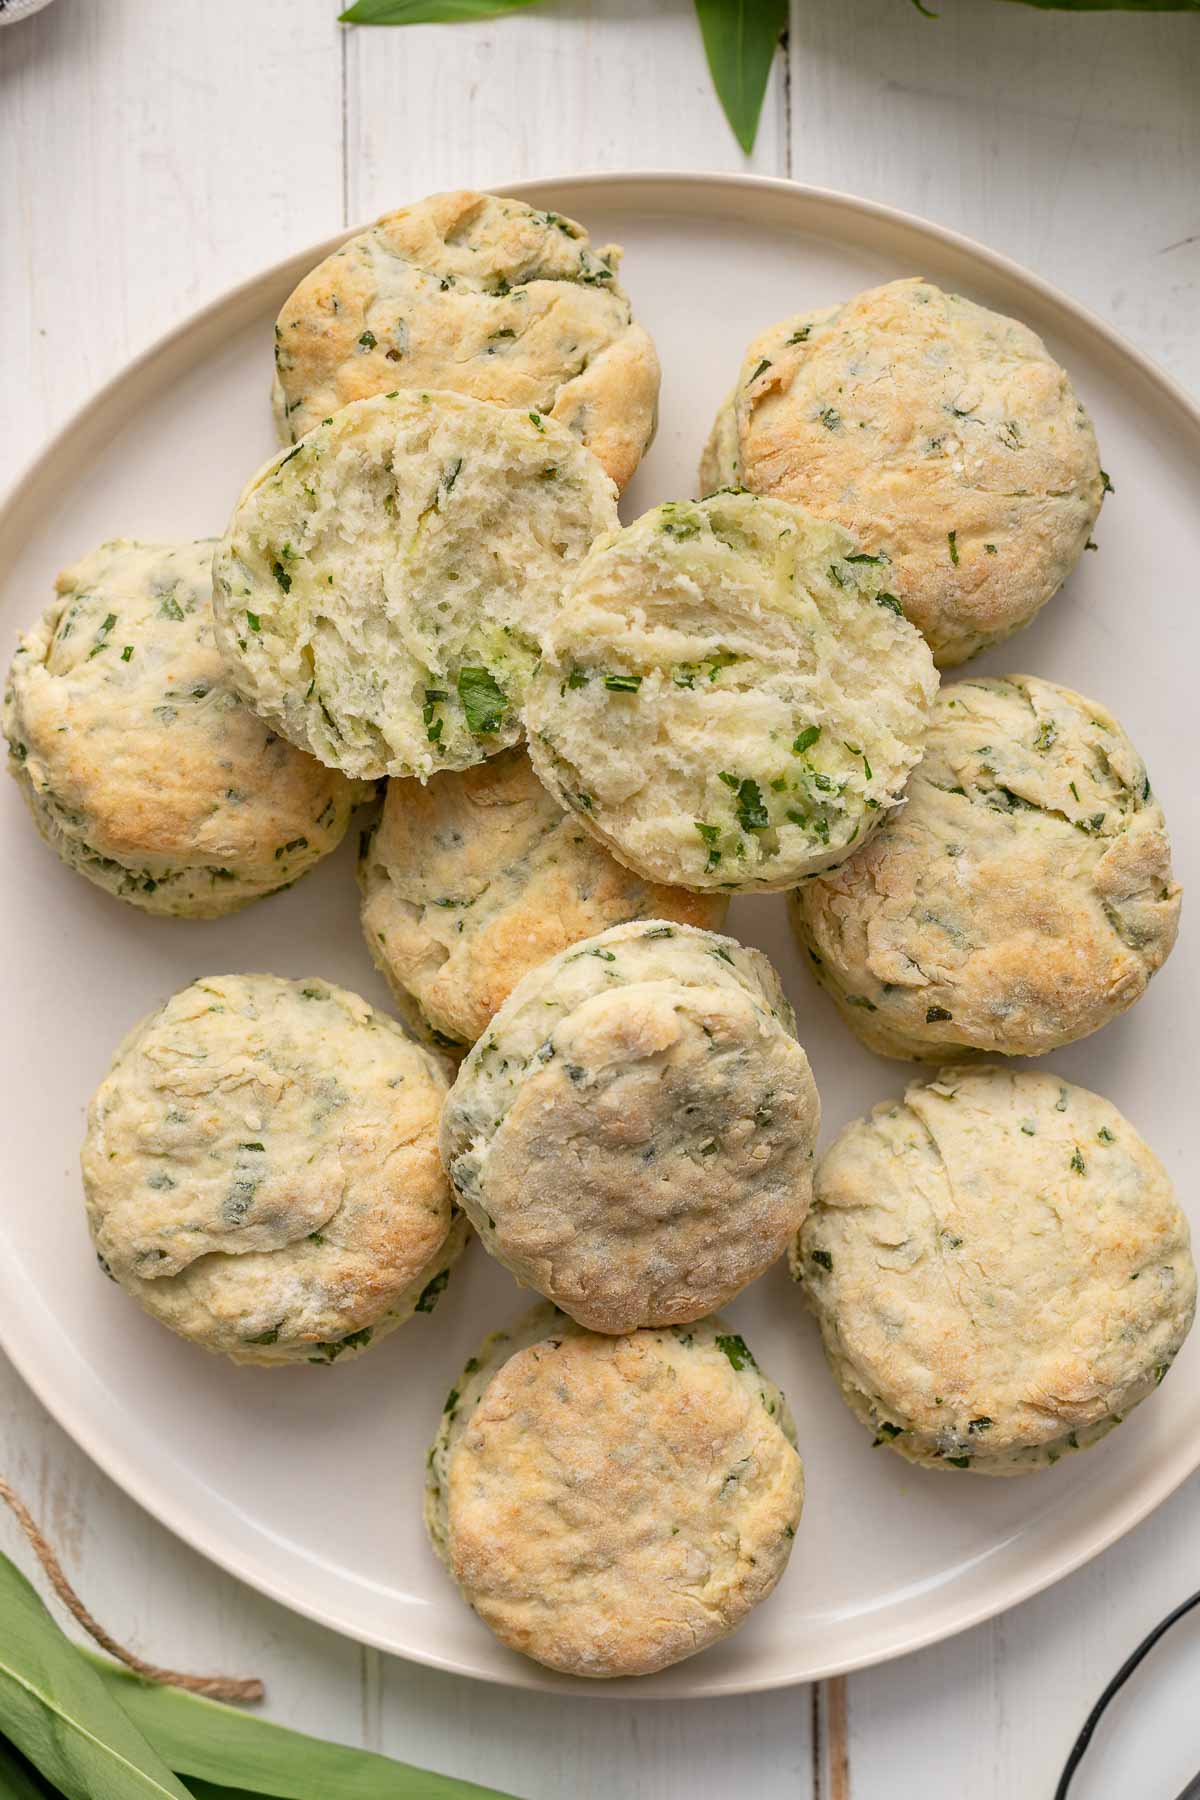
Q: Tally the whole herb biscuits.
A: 9